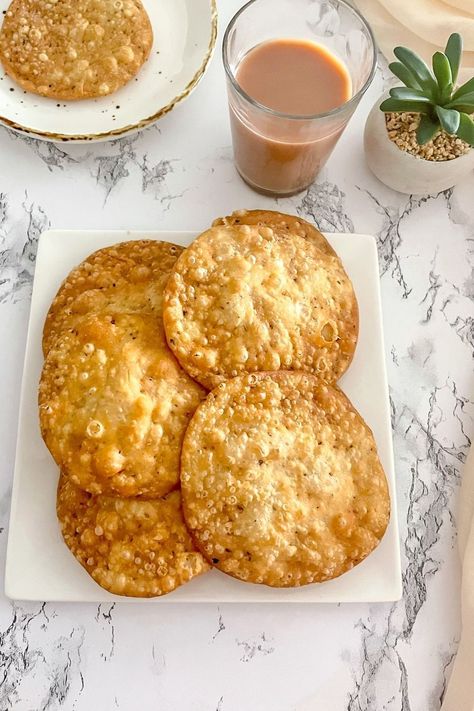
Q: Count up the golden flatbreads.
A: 7